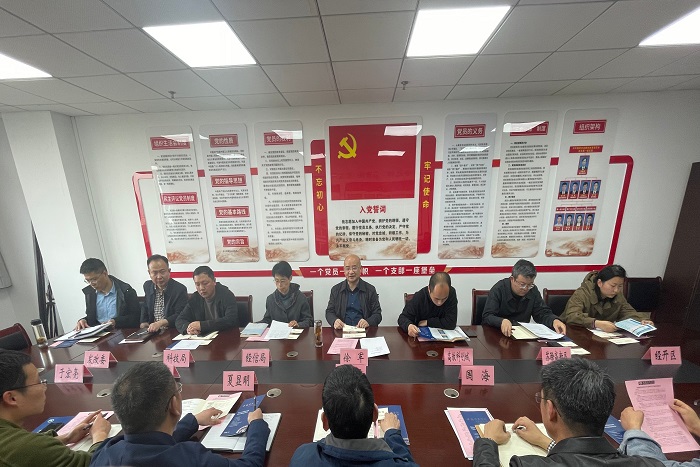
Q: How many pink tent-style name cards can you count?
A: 12